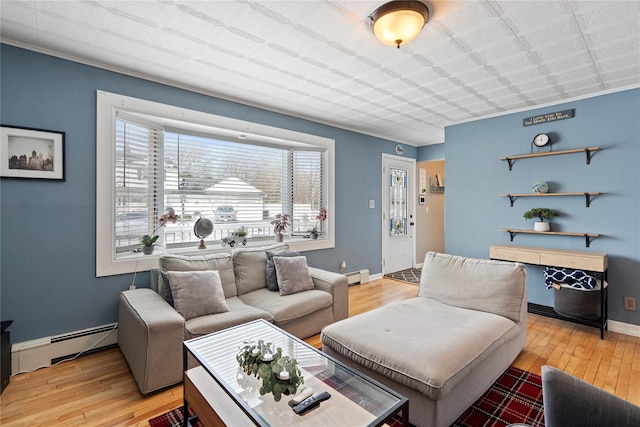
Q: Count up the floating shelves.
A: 3